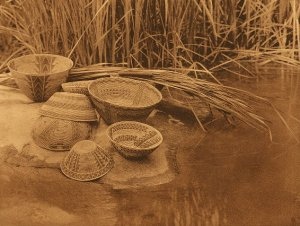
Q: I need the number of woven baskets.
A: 7